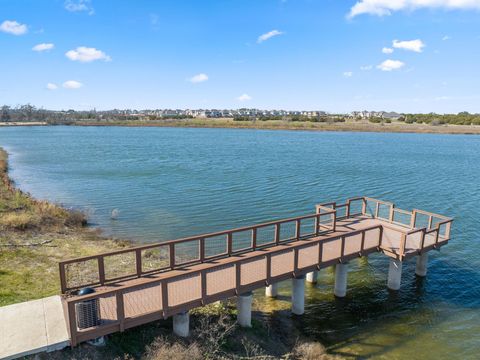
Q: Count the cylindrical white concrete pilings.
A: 8